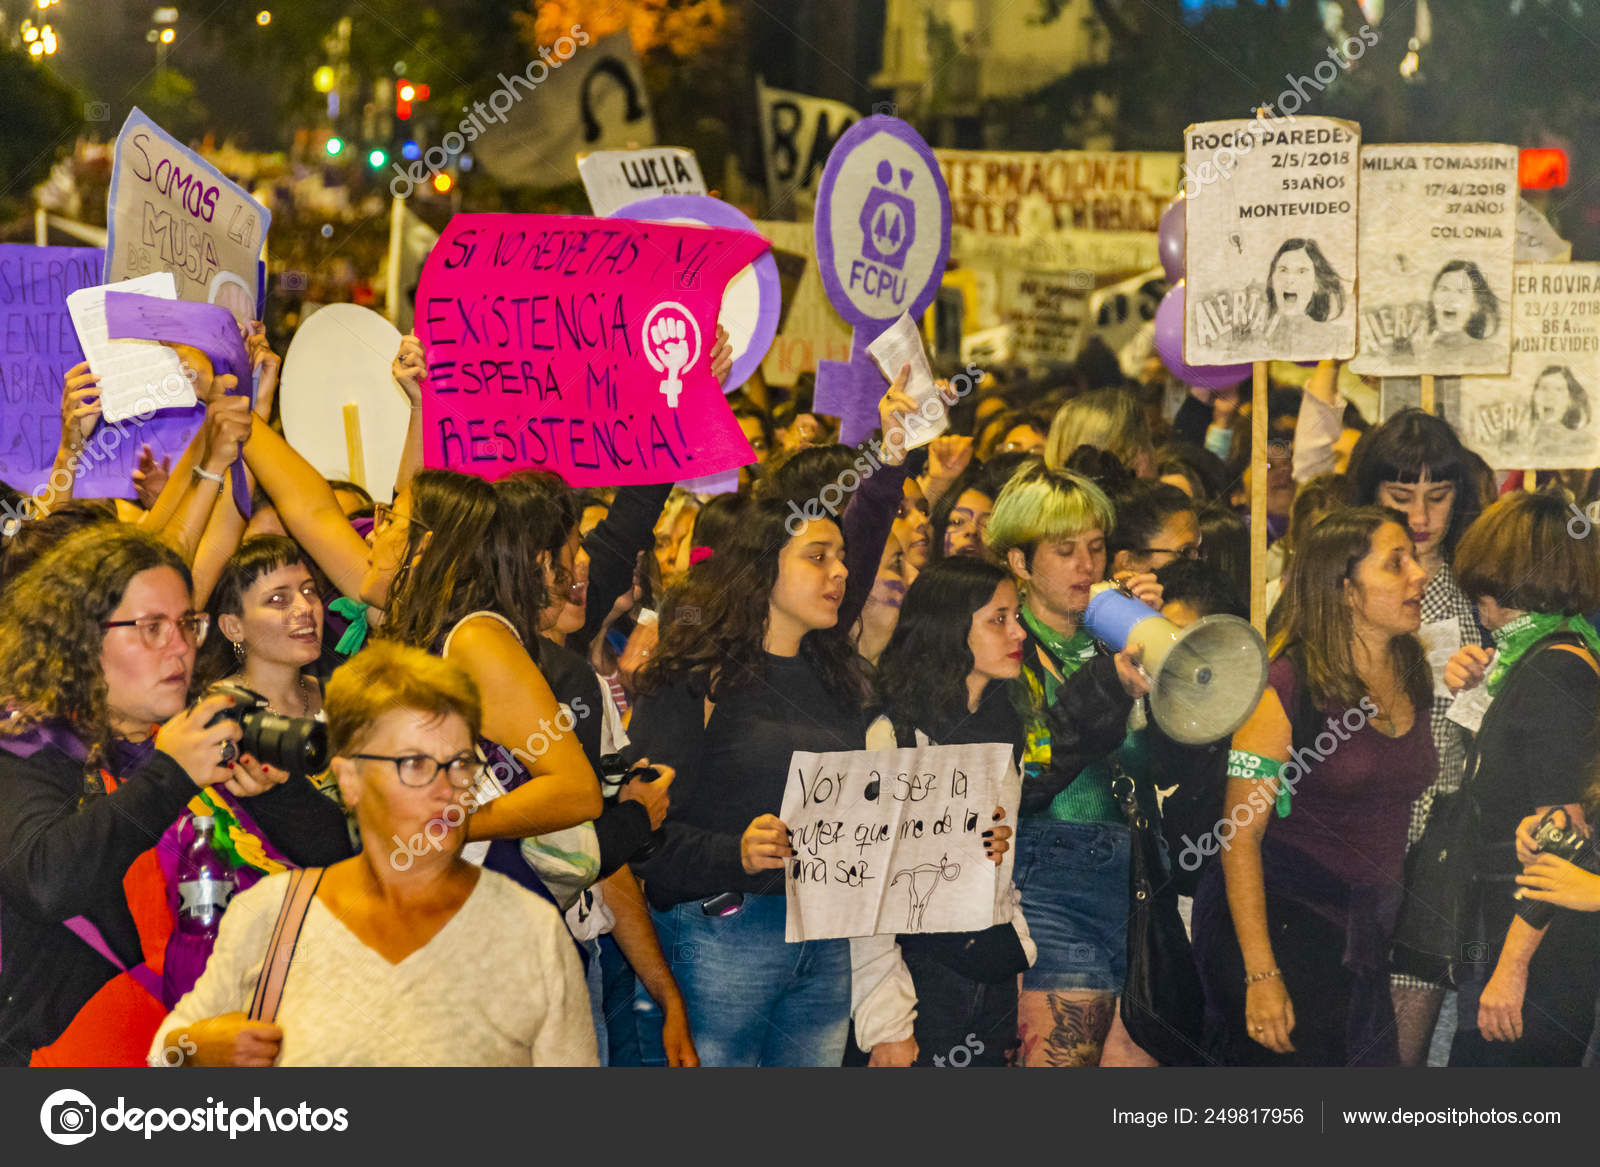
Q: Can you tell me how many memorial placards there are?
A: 3